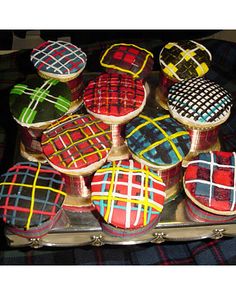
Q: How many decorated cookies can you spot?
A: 11